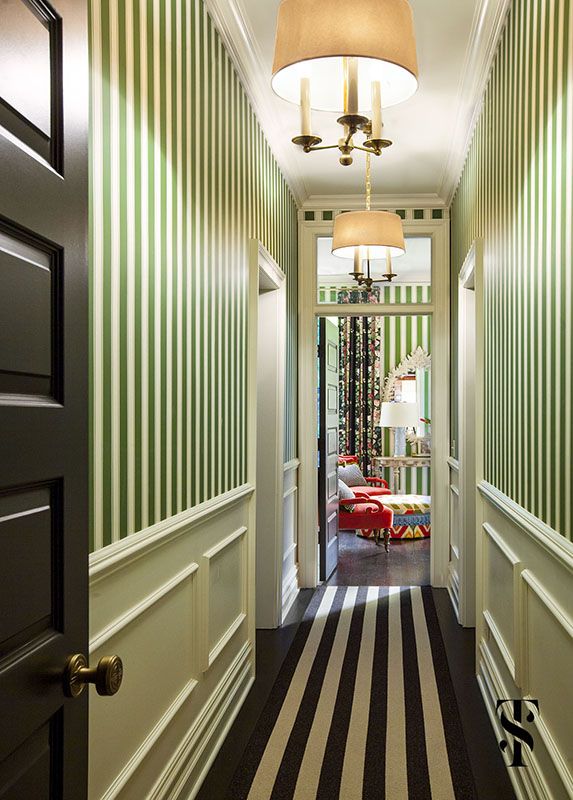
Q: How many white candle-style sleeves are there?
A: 6